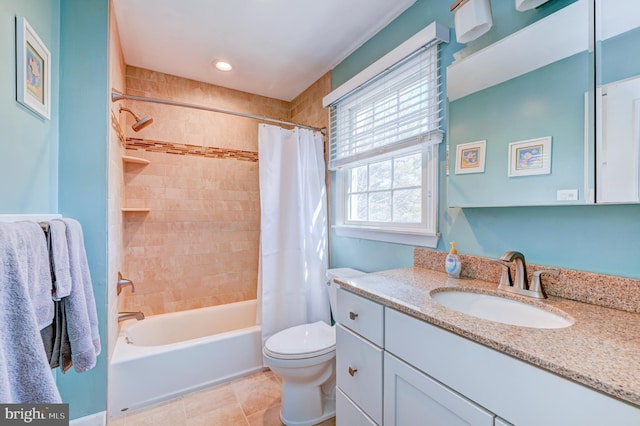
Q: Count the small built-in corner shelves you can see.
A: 2